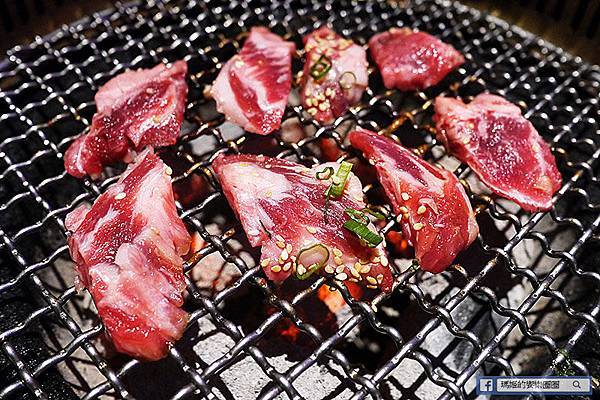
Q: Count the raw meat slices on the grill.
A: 8